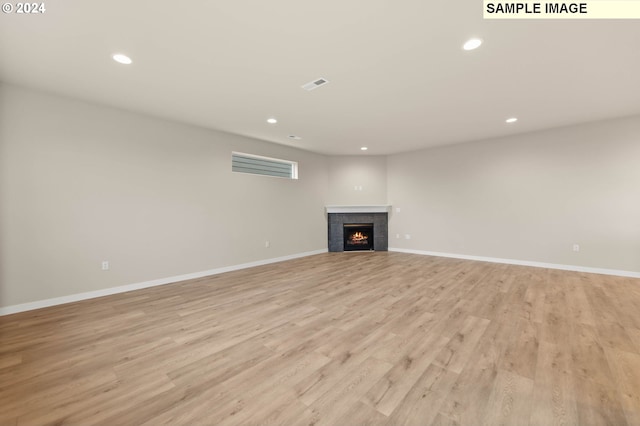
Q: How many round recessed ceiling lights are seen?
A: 5